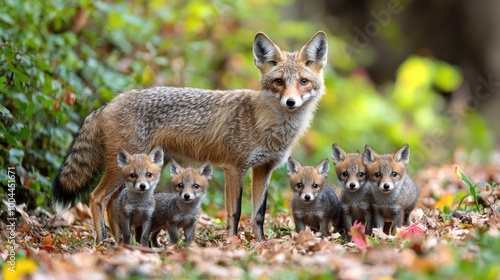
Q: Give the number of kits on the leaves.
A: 5